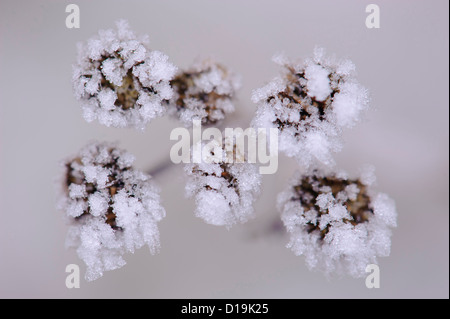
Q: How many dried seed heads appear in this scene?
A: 6